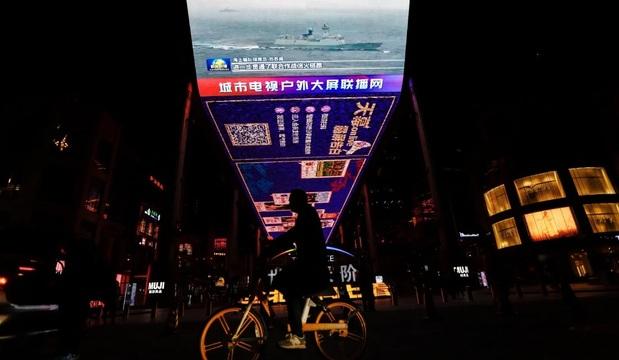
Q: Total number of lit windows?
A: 6